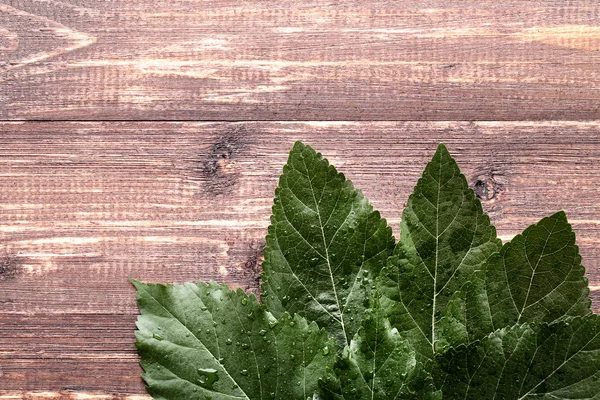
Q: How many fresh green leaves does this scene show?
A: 6